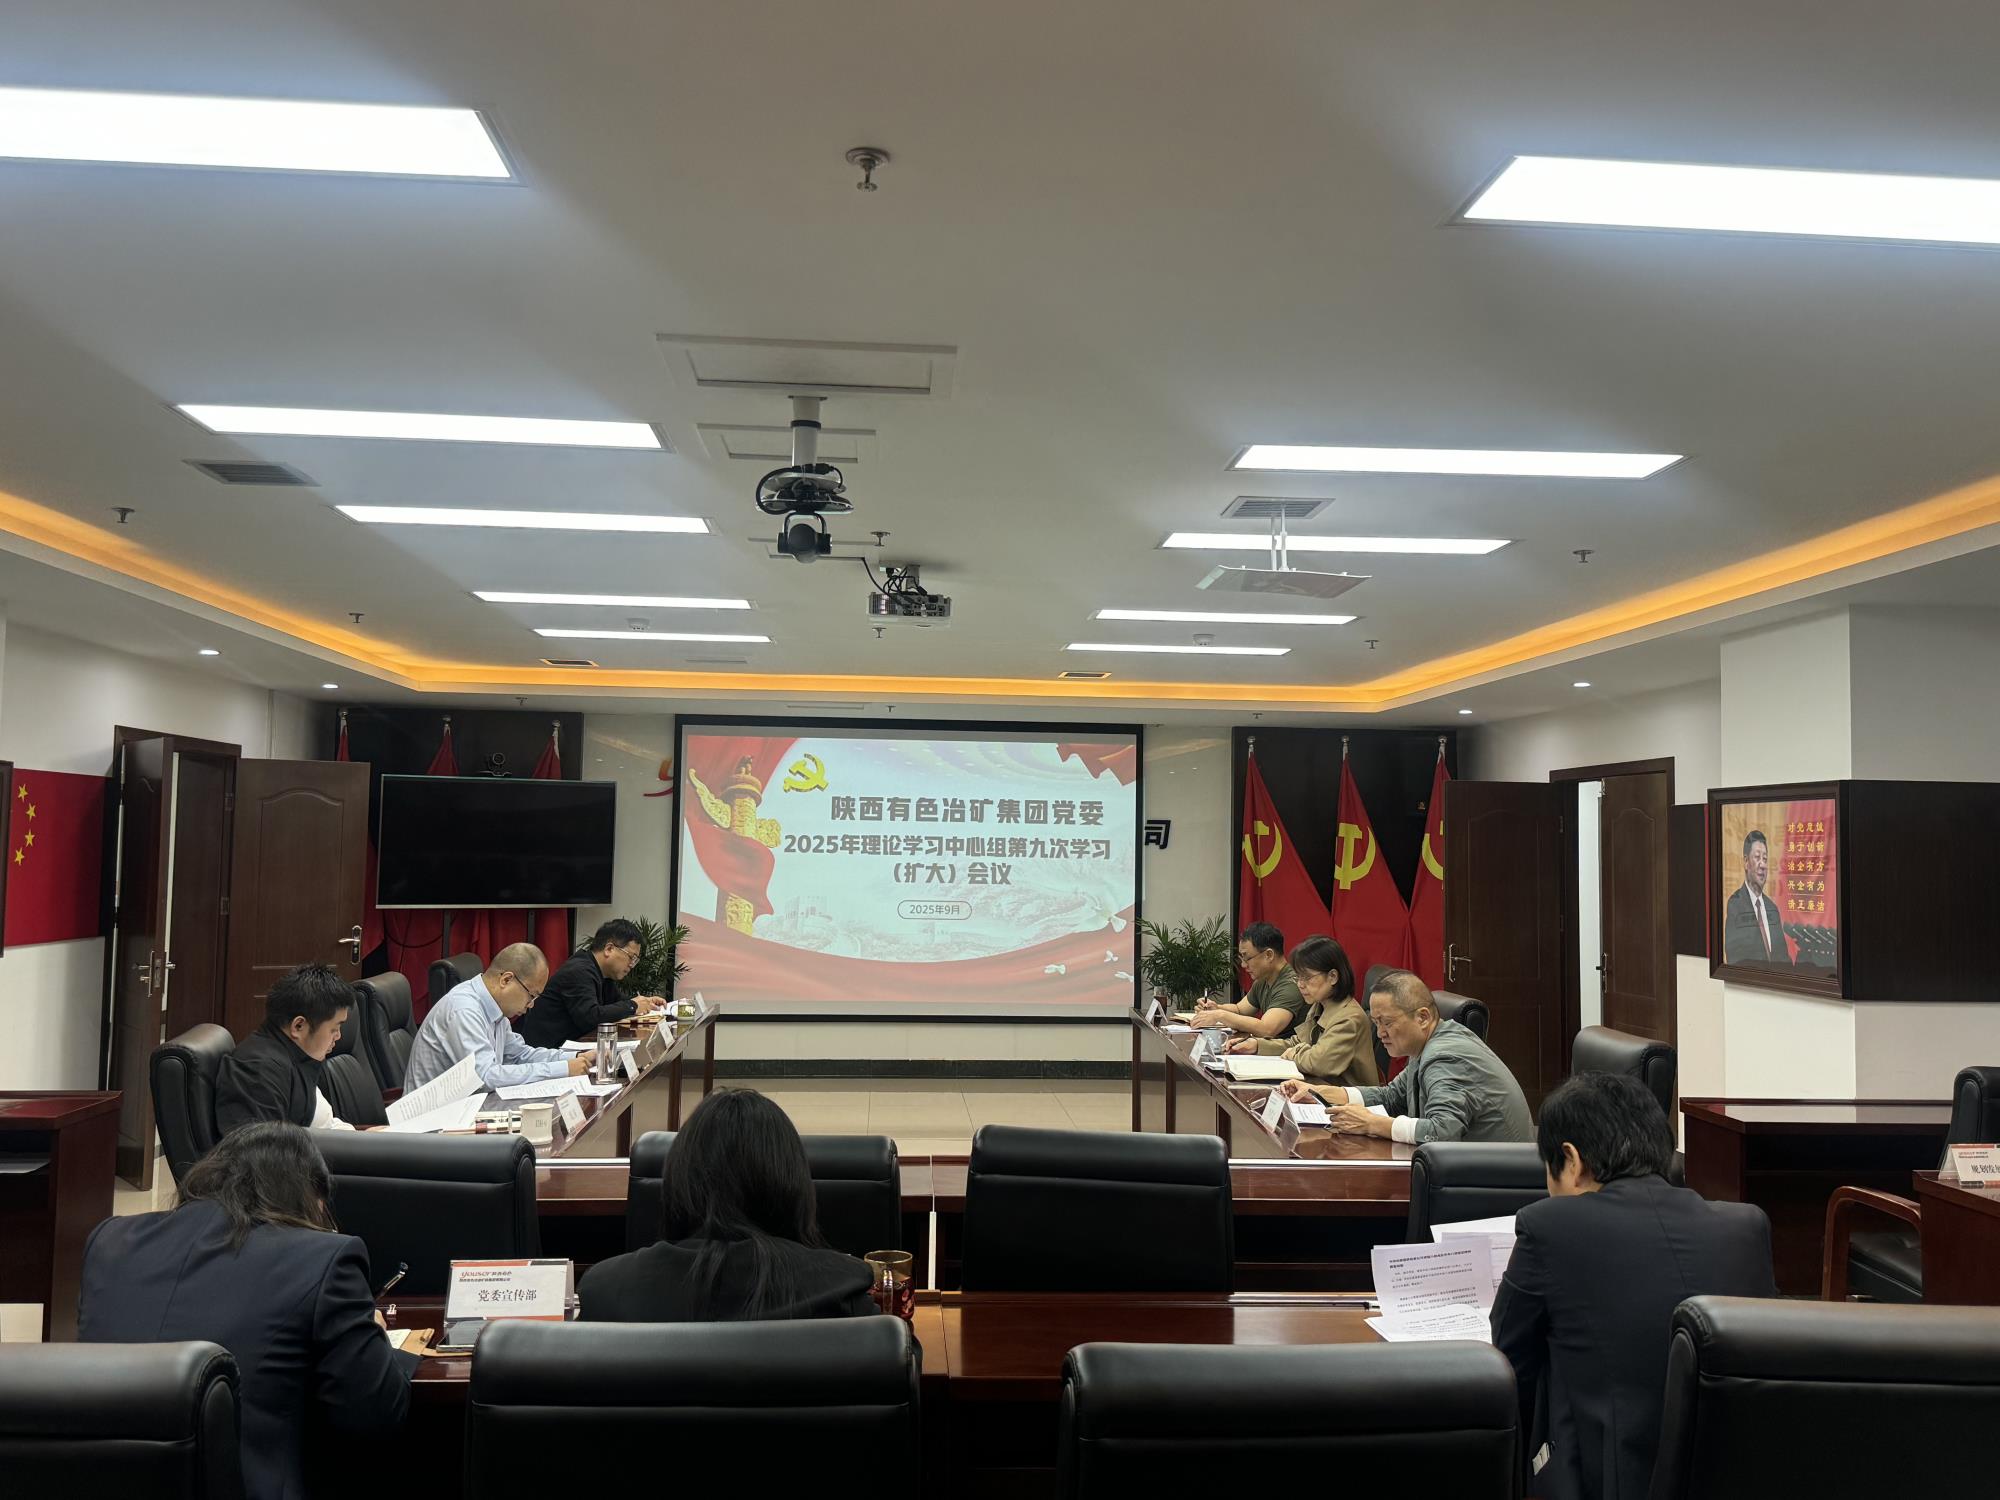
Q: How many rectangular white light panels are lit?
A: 10